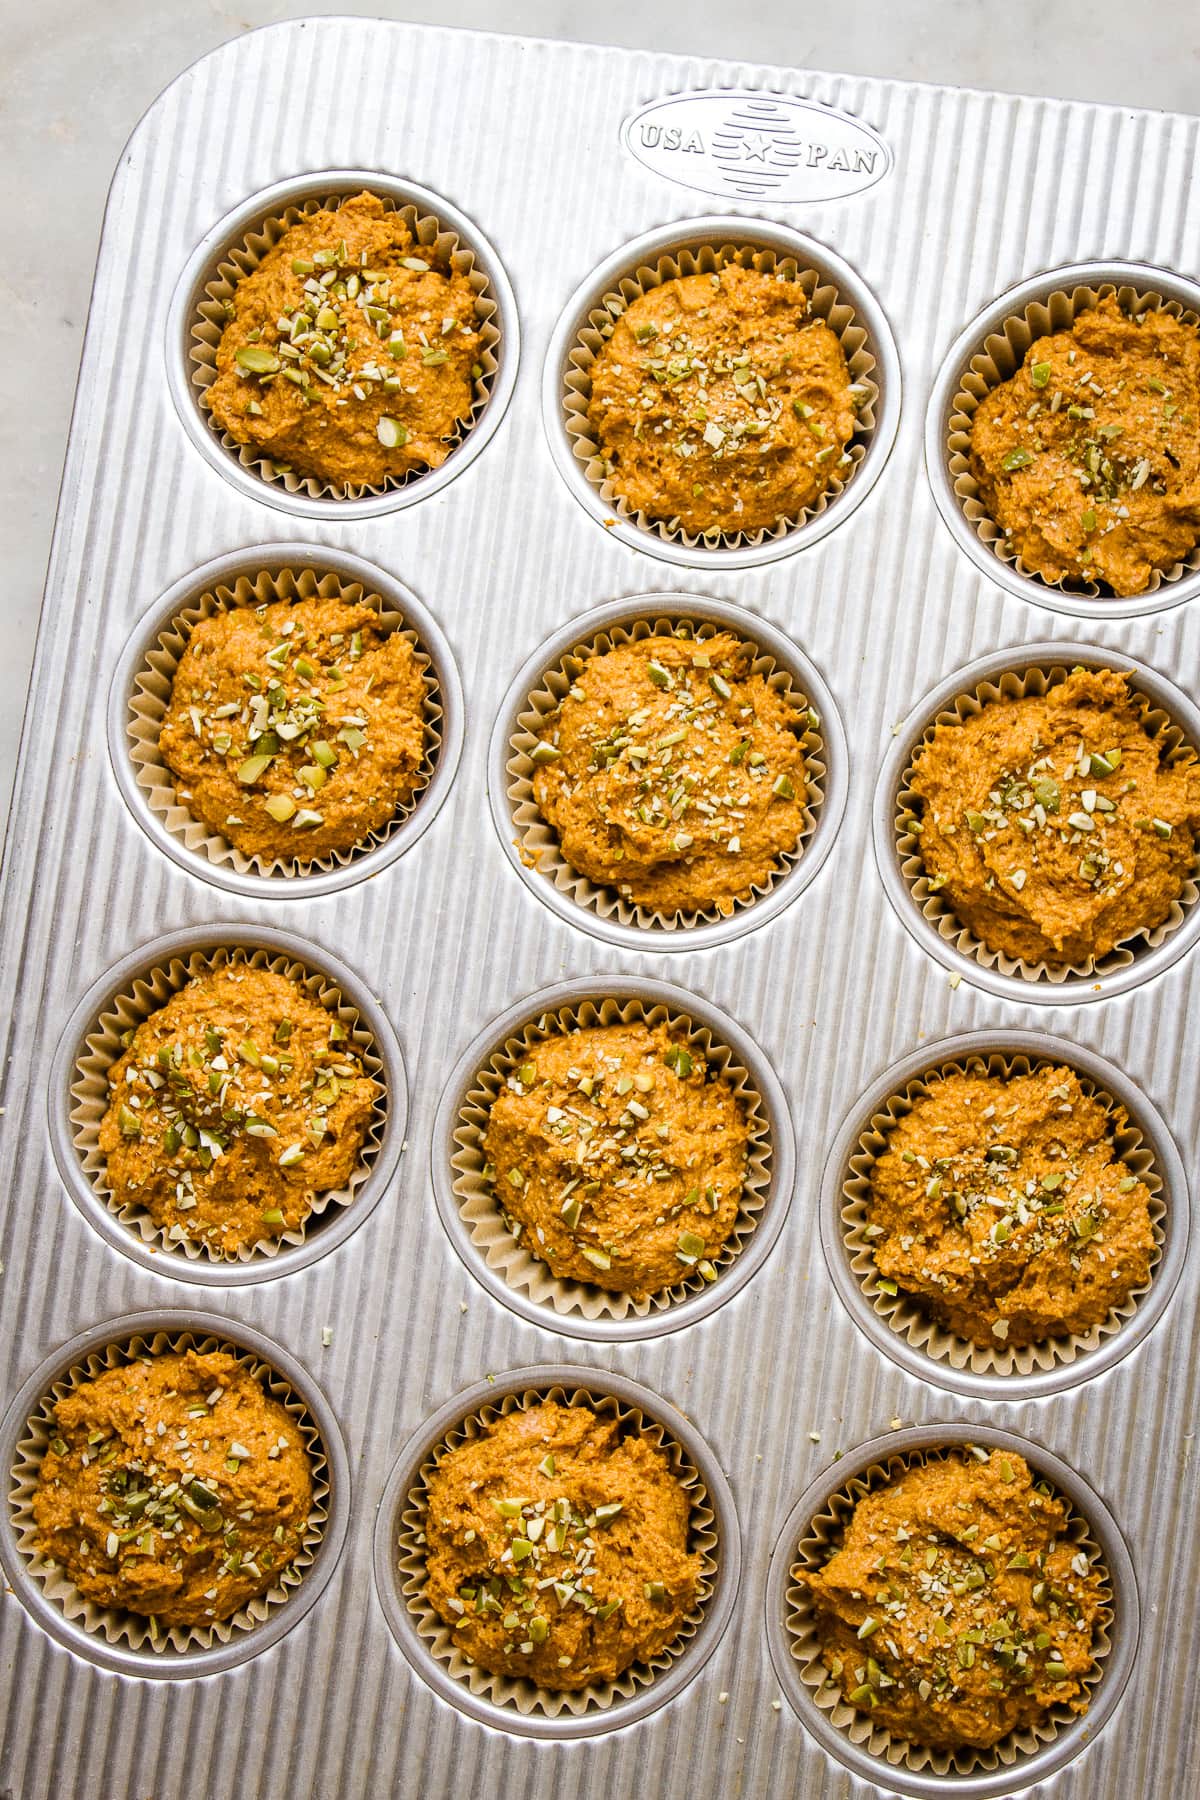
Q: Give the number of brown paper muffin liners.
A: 12